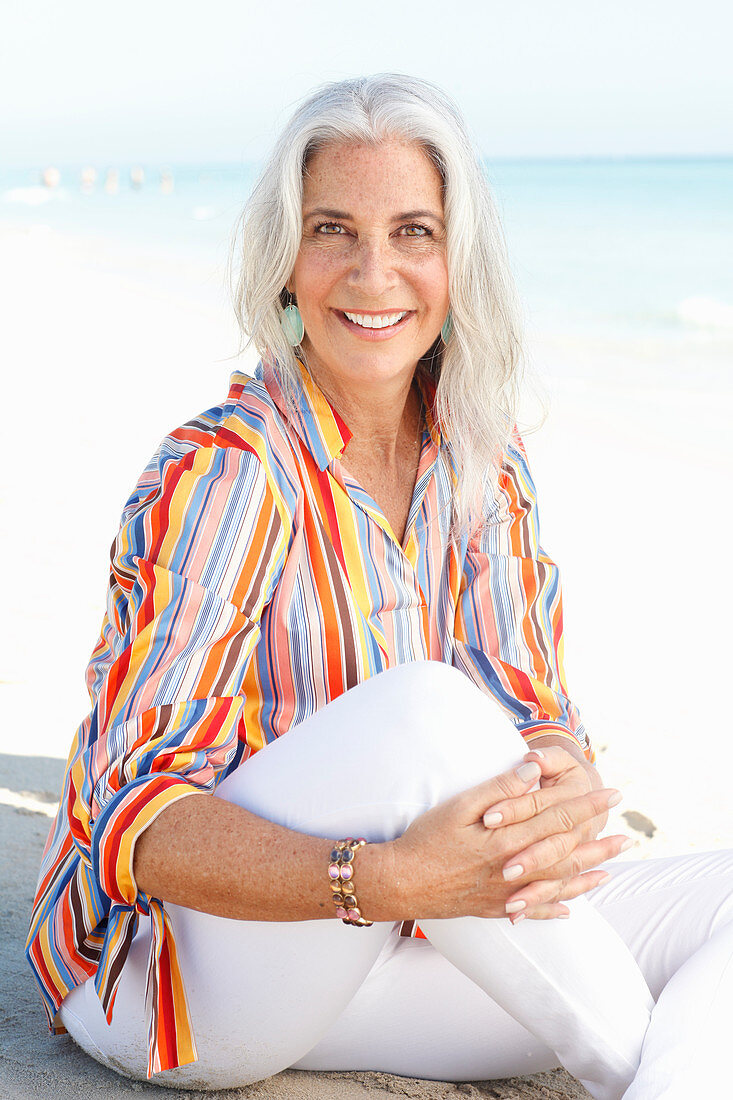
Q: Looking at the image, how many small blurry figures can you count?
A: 5